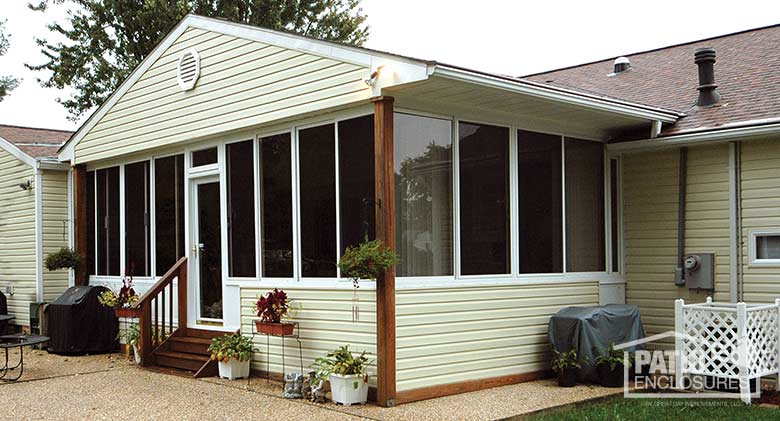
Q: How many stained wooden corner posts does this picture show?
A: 2